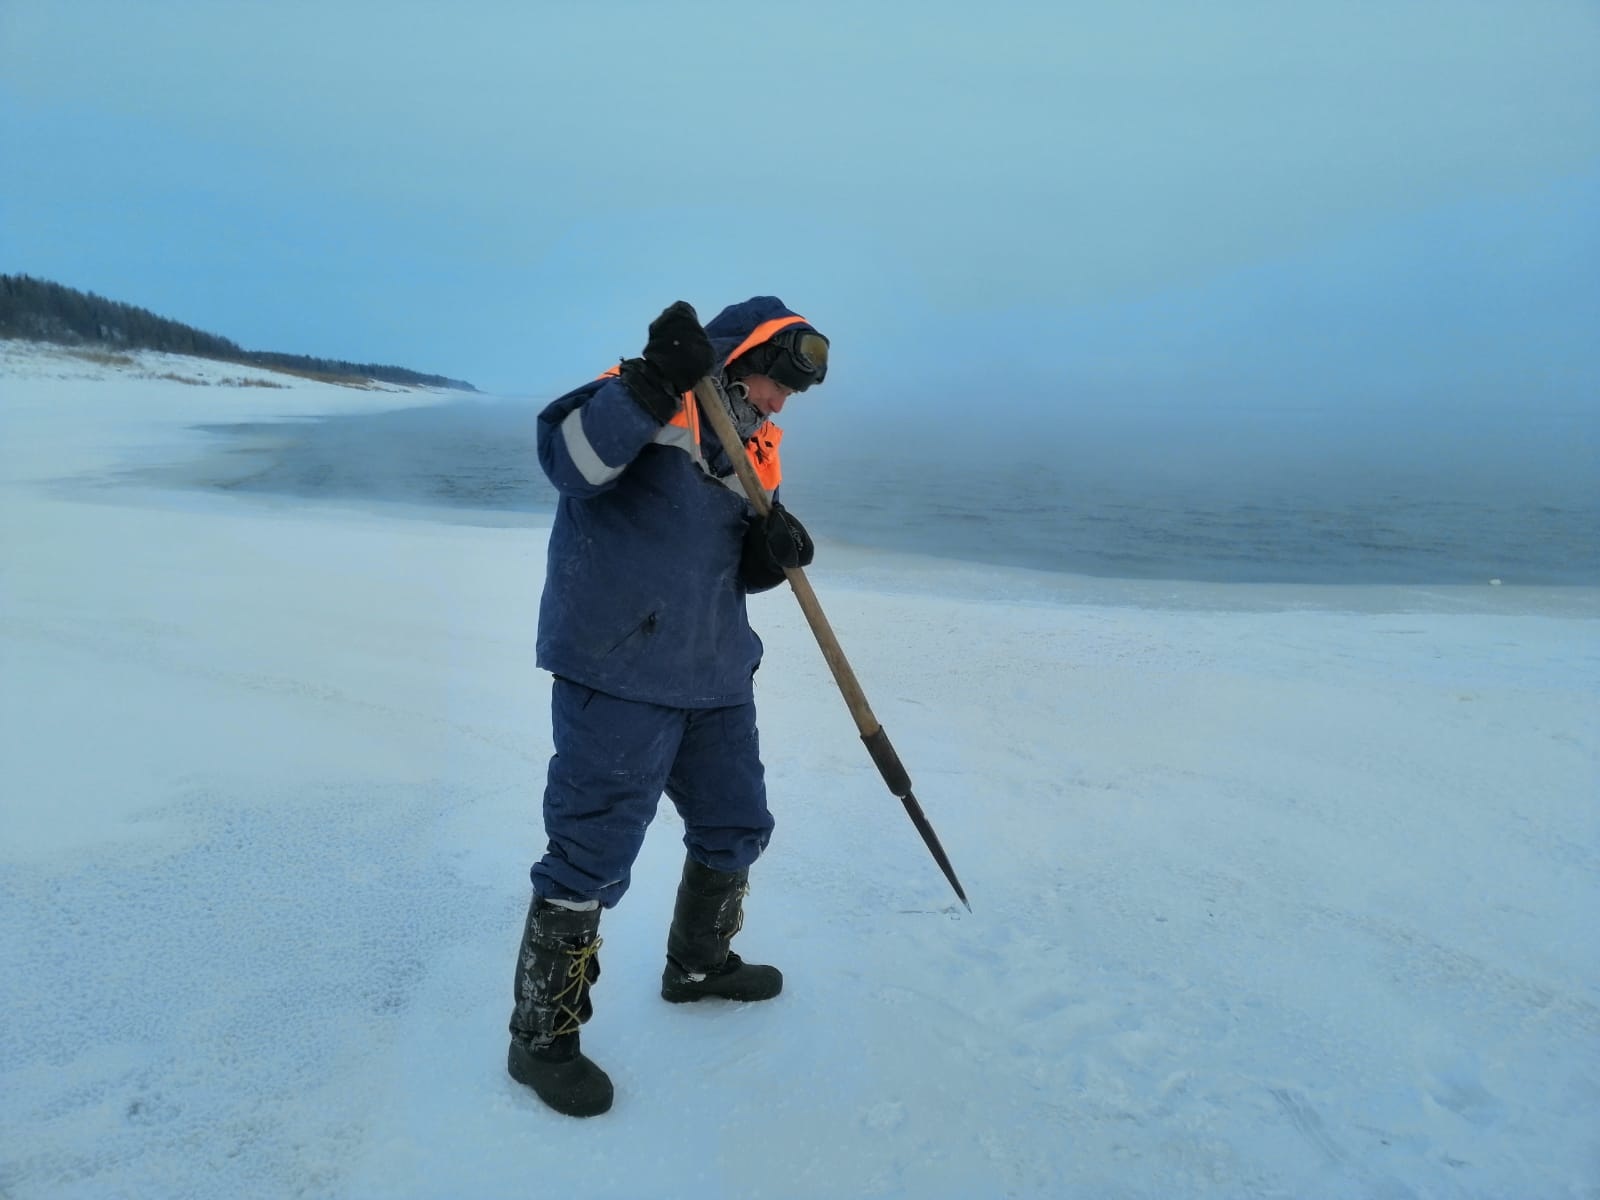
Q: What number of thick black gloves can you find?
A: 2